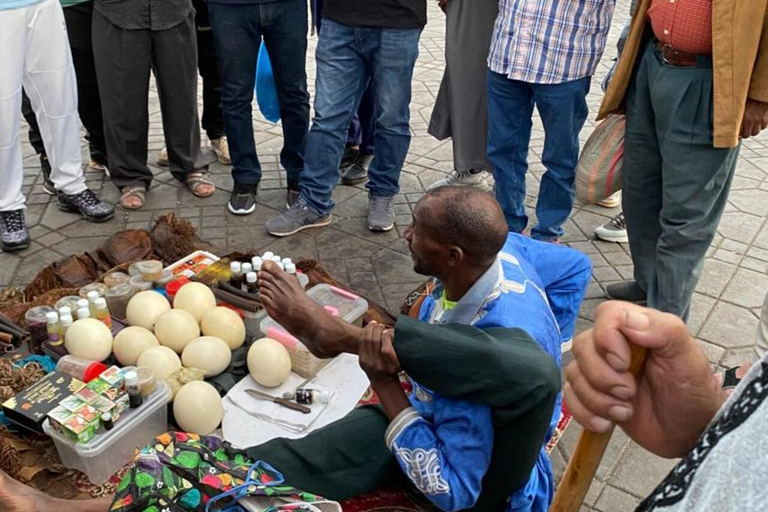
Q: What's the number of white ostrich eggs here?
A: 10